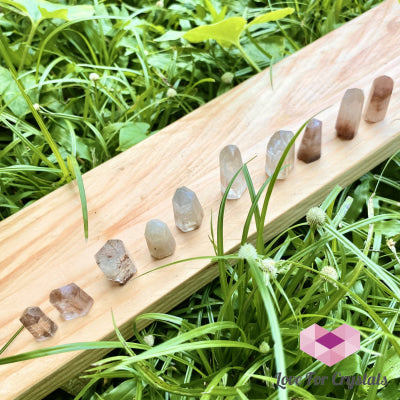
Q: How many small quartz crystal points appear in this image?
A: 10